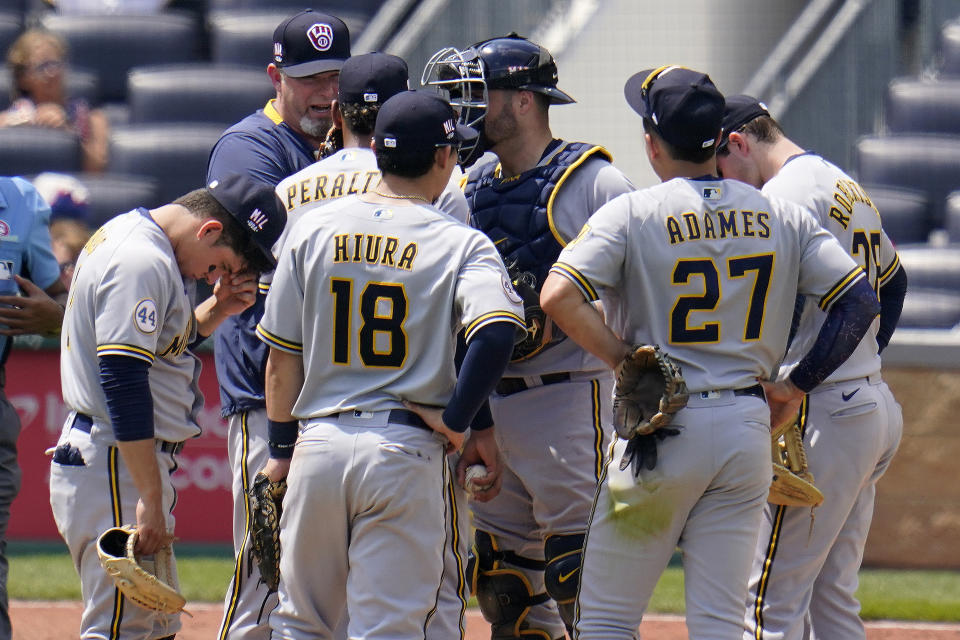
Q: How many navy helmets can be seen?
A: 1